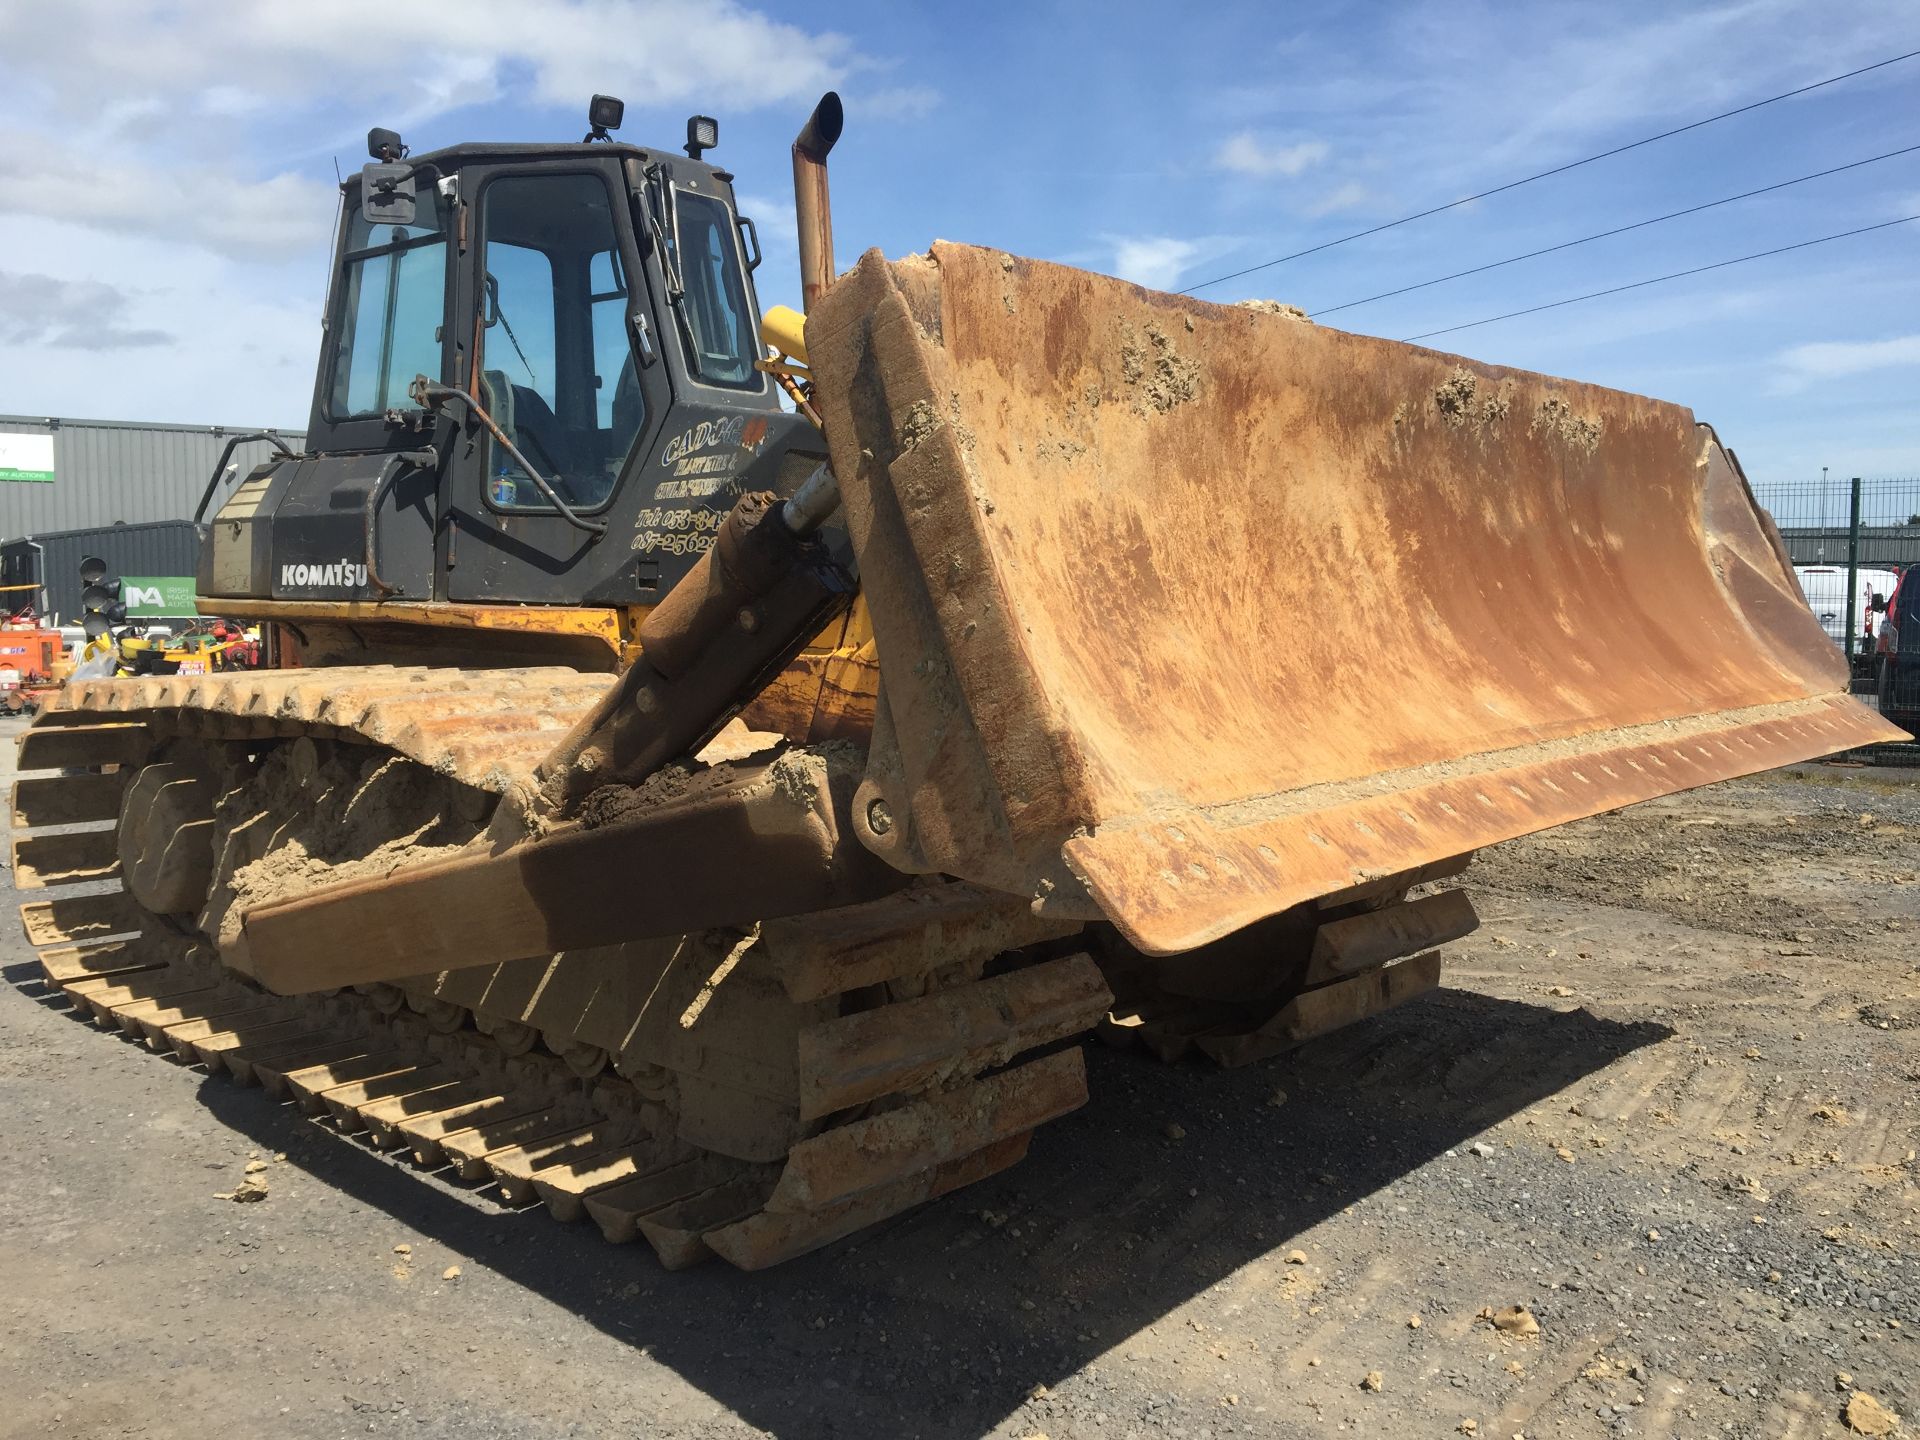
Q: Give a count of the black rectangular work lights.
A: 3